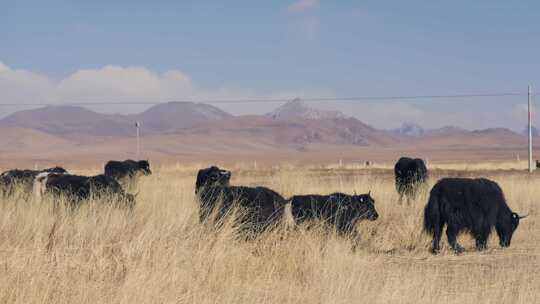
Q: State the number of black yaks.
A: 8